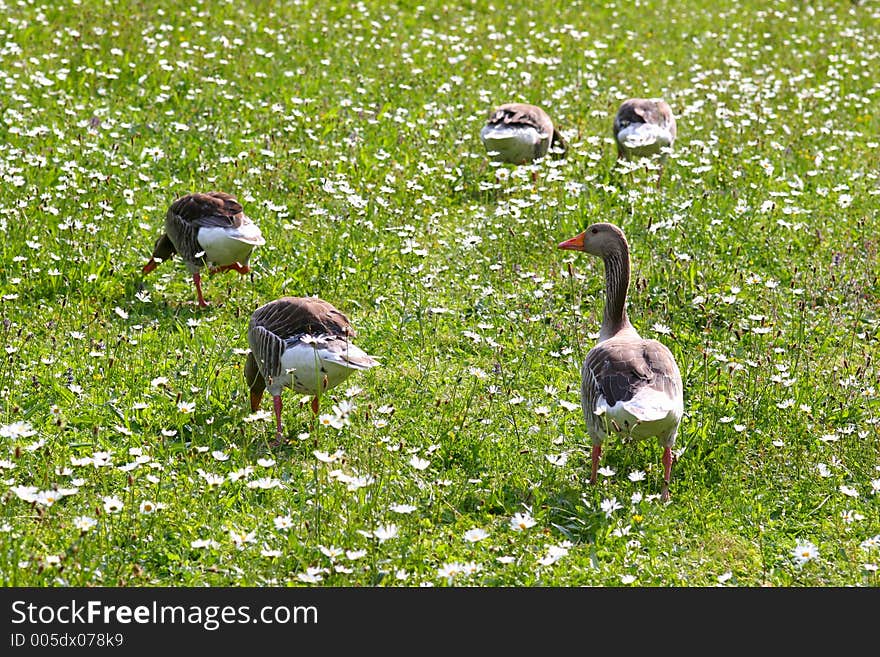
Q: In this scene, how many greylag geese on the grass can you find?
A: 5